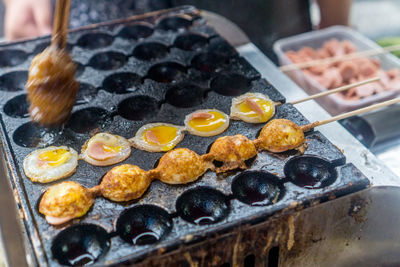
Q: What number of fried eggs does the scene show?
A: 5